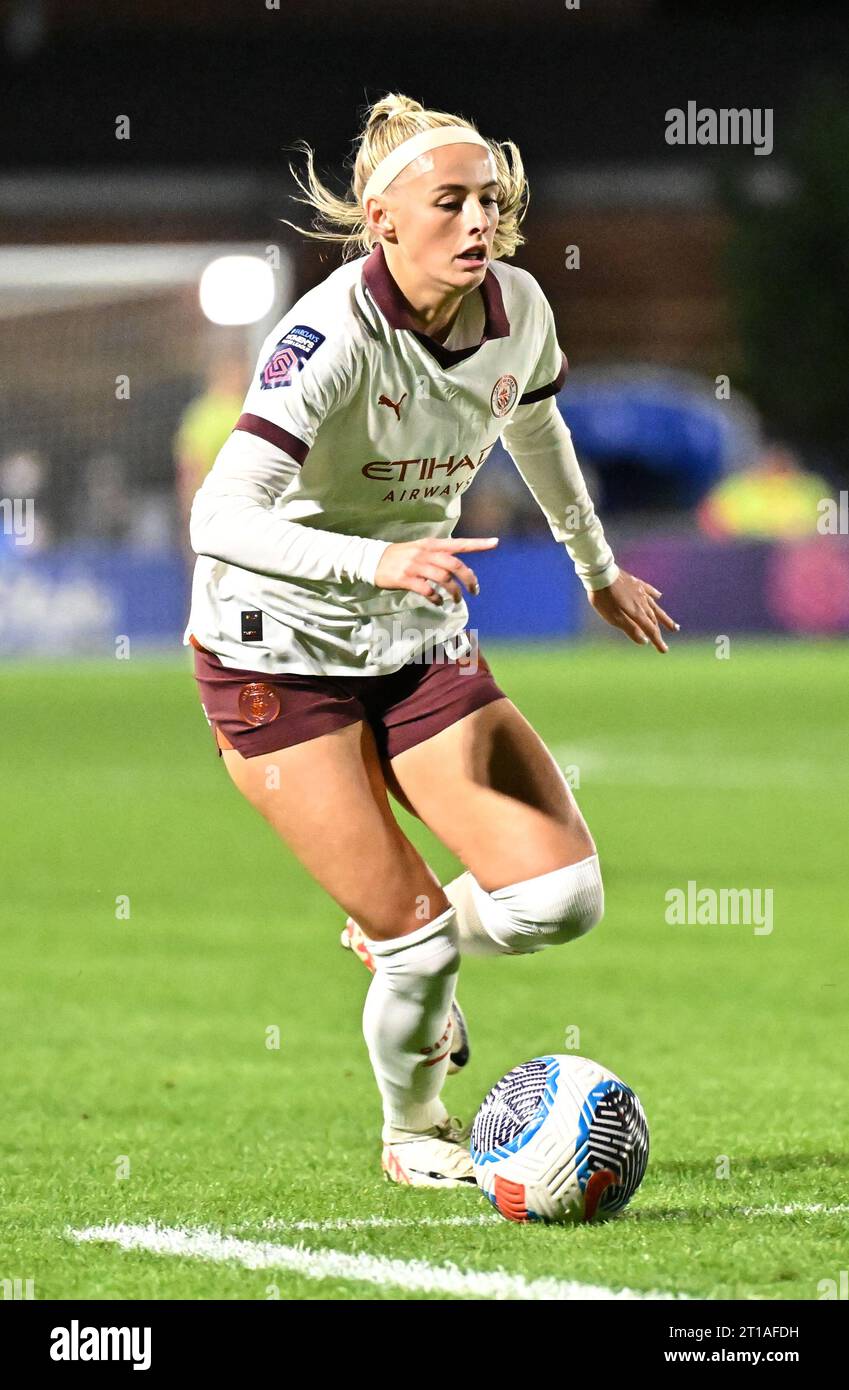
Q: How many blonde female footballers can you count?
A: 1